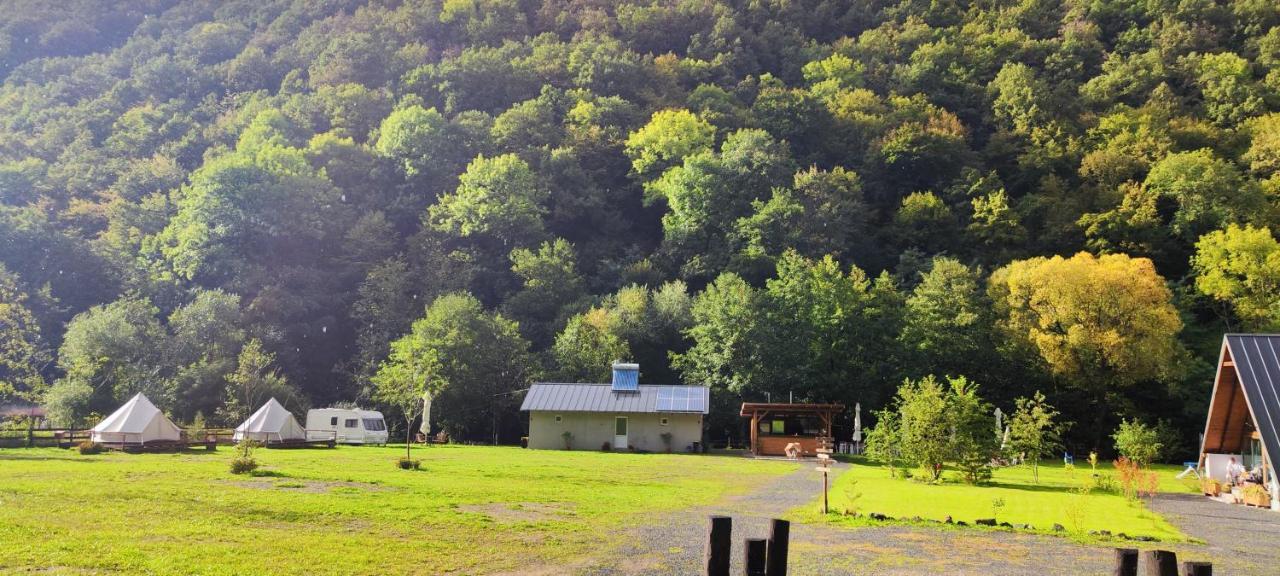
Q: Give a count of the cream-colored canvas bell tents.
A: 2